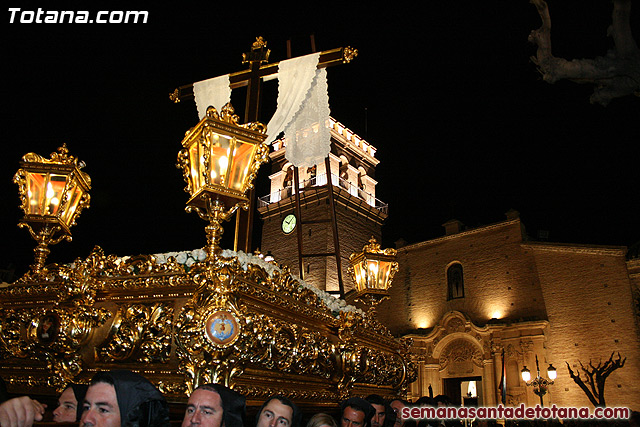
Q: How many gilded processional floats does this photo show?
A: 1